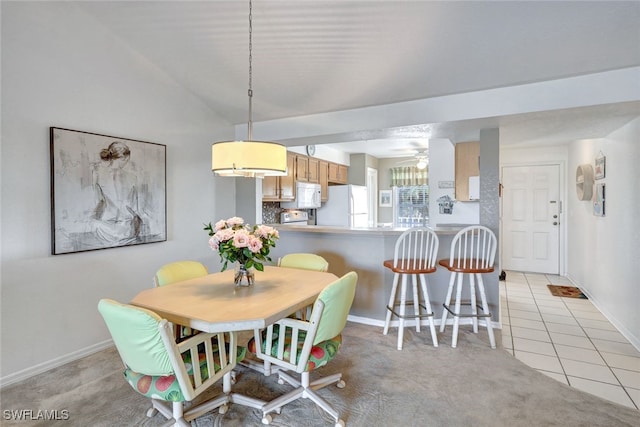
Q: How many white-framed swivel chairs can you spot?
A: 4